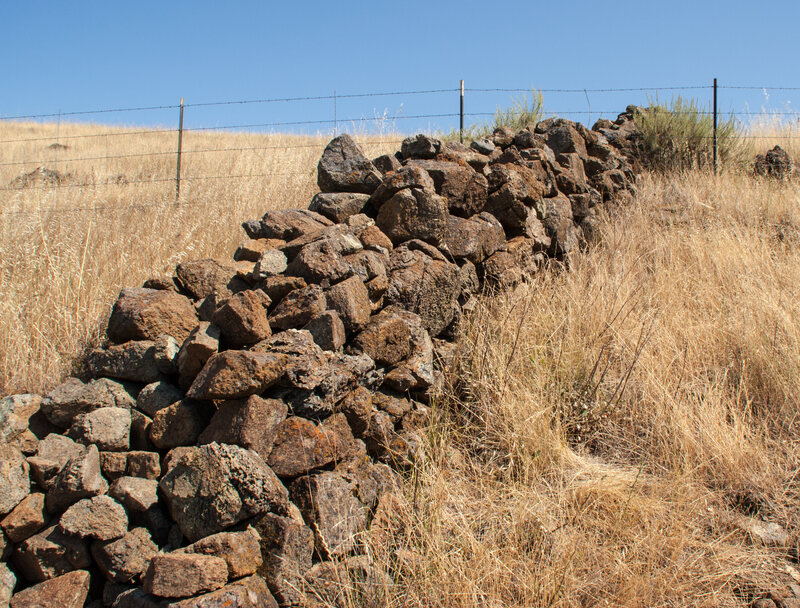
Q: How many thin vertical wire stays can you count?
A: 3